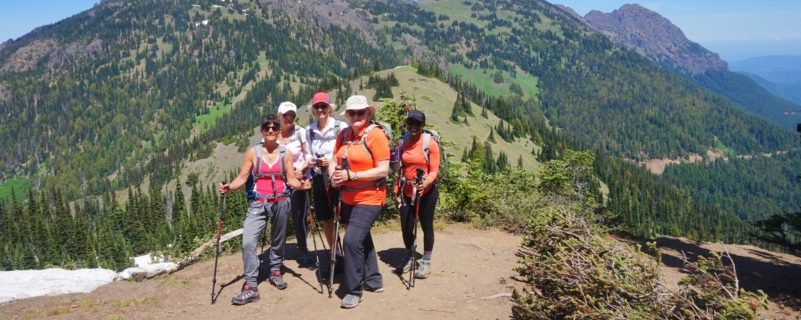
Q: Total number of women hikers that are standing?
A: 5